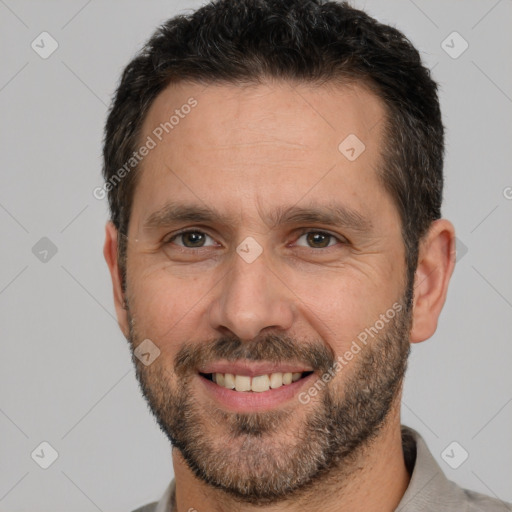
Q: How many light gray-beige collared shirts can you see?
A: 1